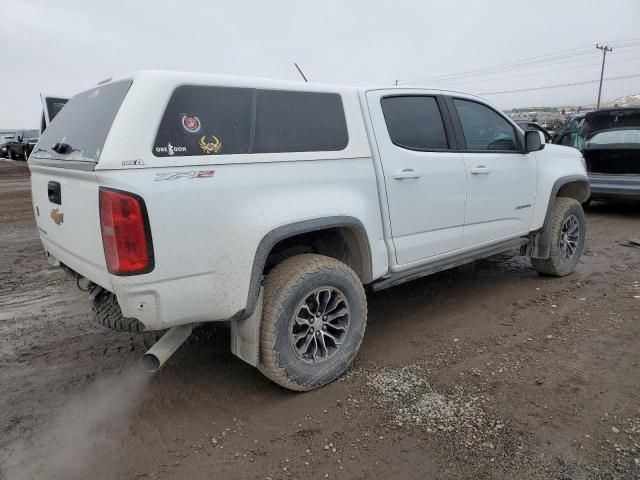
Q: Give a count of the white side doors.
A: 2